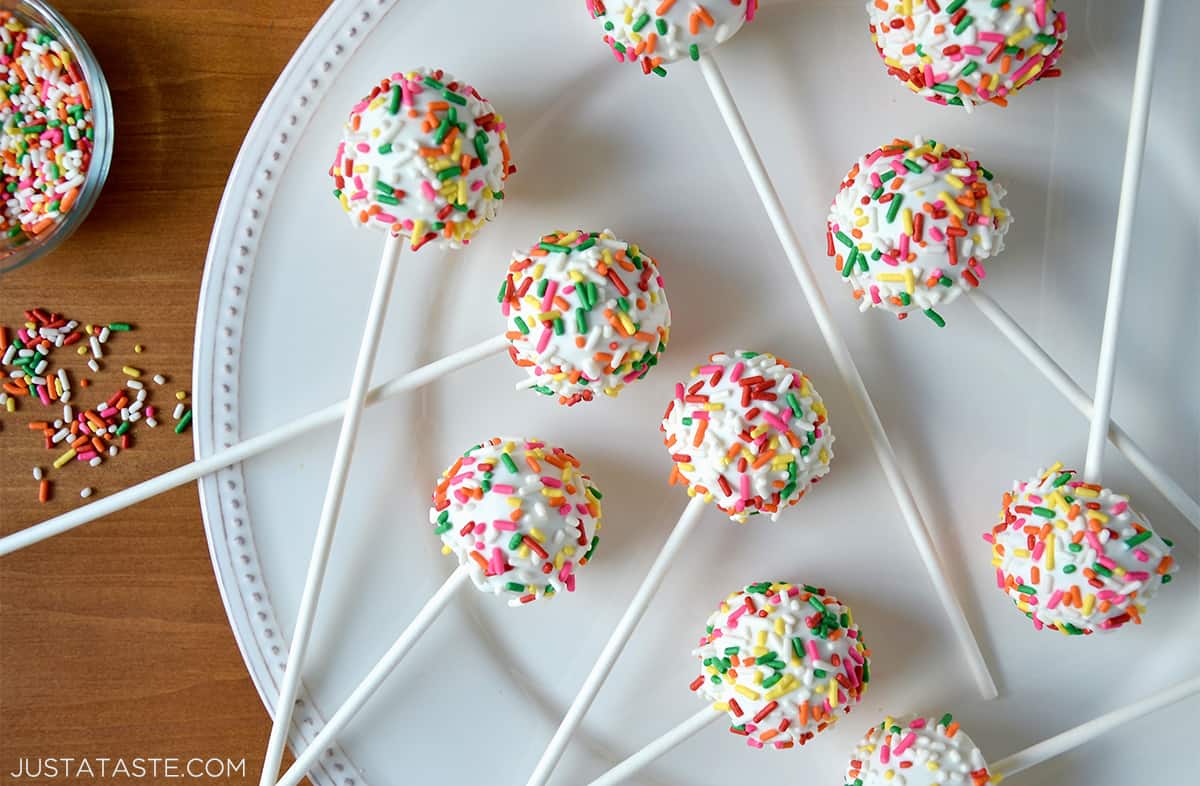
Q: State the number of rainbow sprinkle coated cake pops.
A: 10